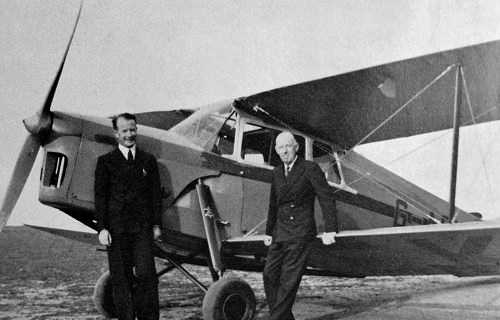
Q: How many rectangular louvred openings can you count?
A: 1